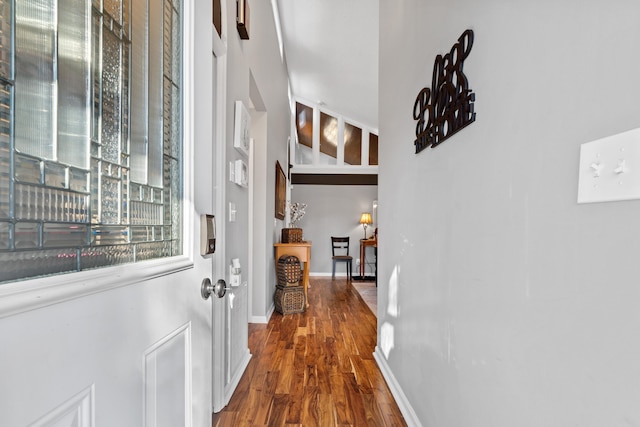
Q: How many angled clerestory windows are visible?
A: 4